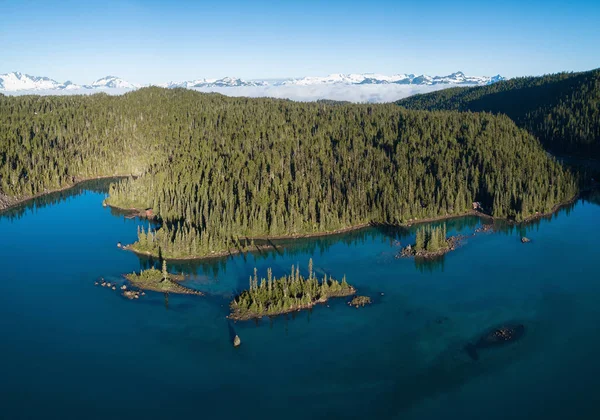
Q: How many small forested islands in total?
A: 3